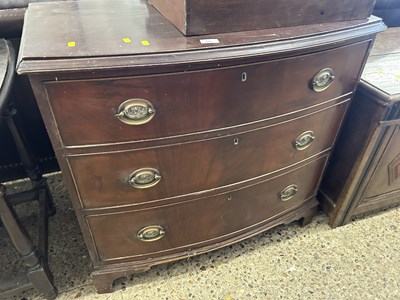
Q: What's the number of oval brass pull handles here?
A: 6